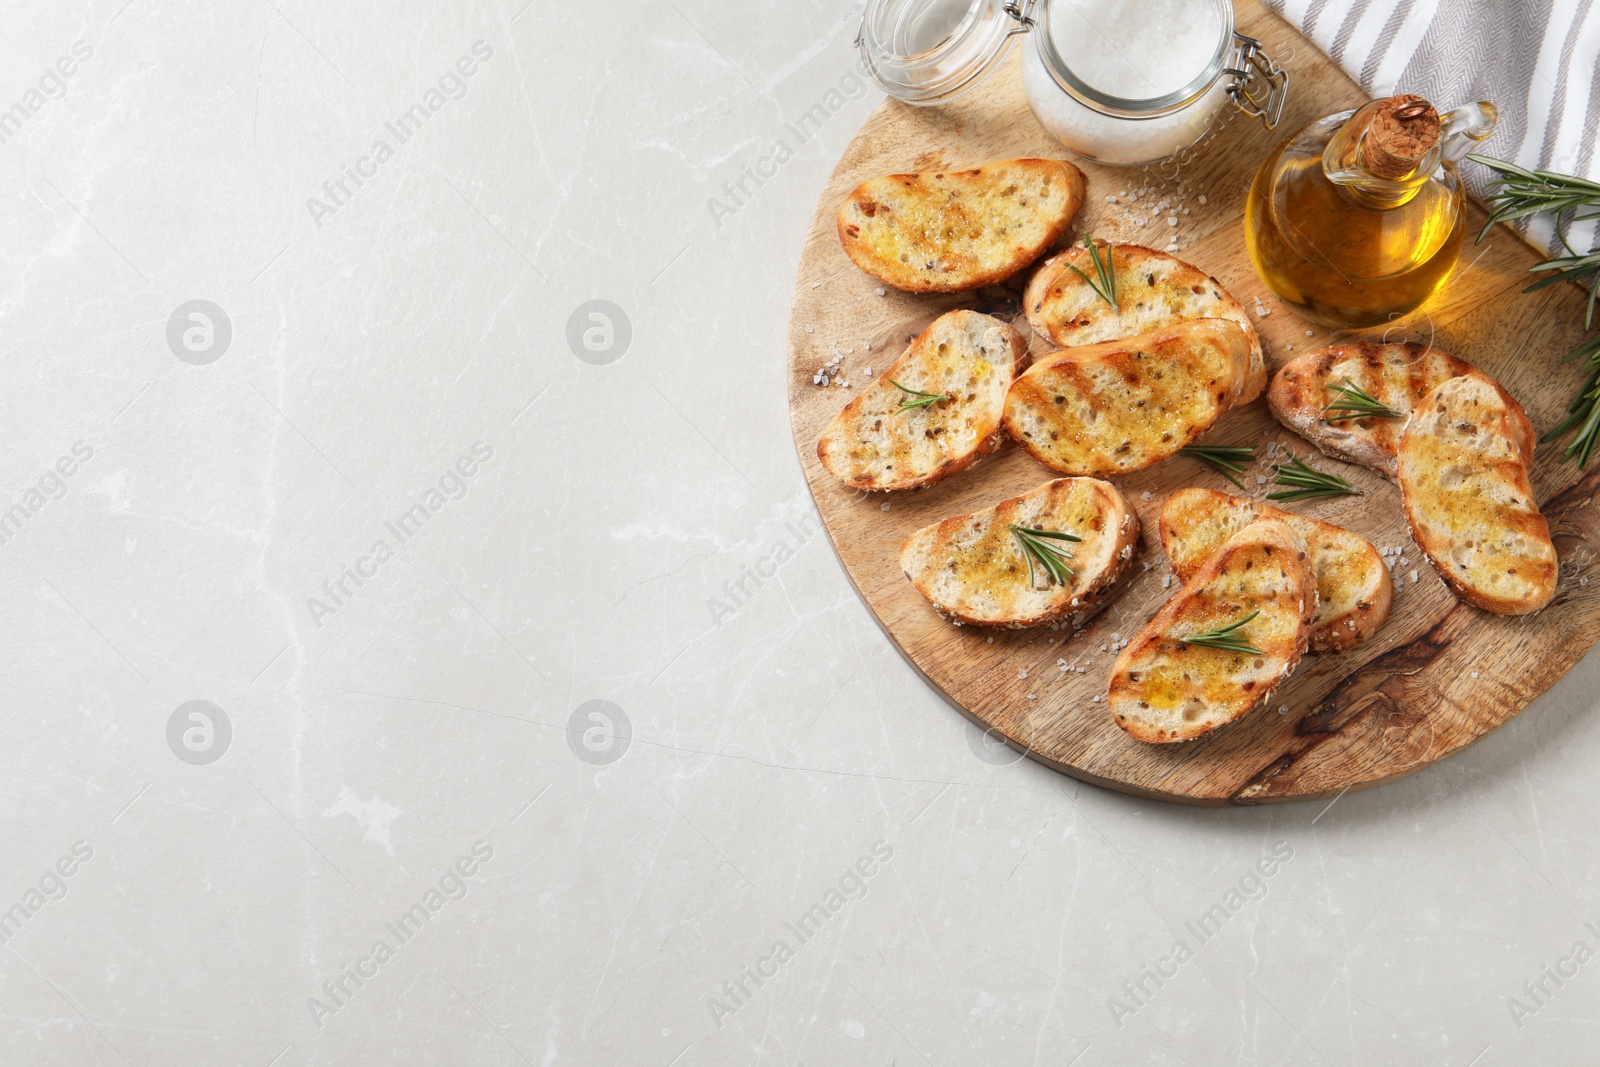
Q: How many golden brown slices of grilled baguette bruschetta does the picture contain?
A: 9